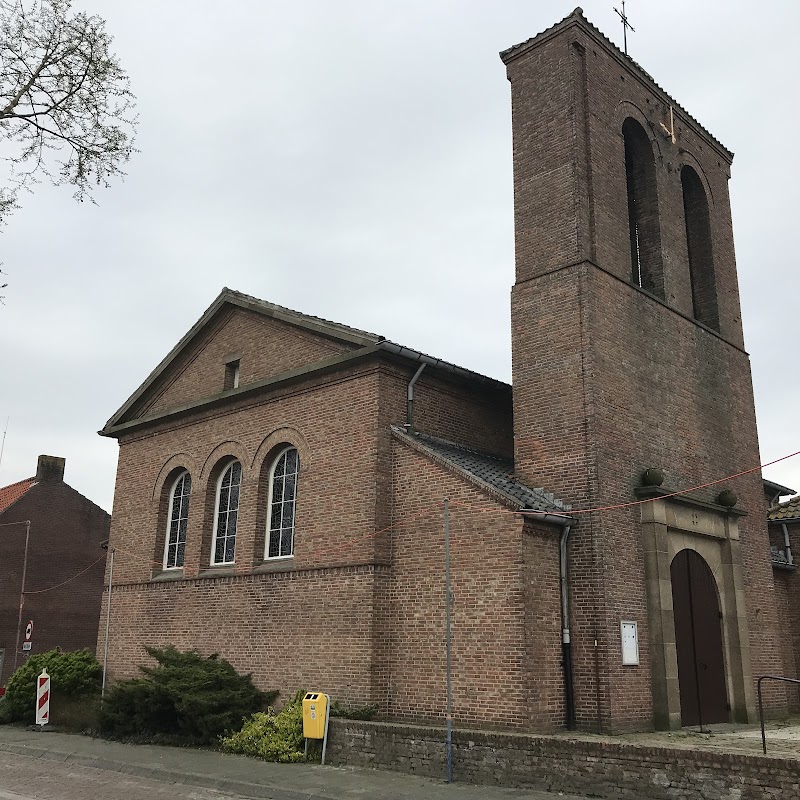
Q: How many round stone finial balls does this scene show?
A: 2